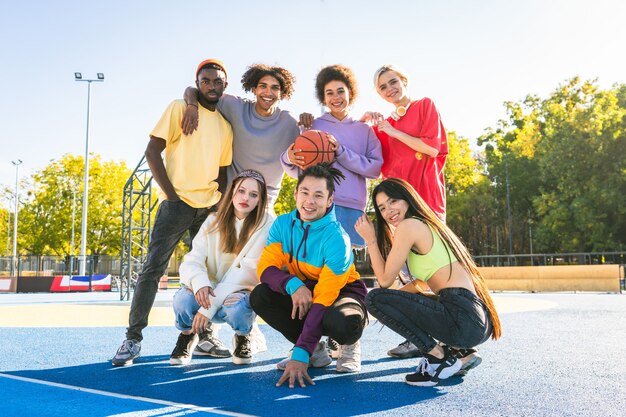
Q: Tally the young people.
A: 7